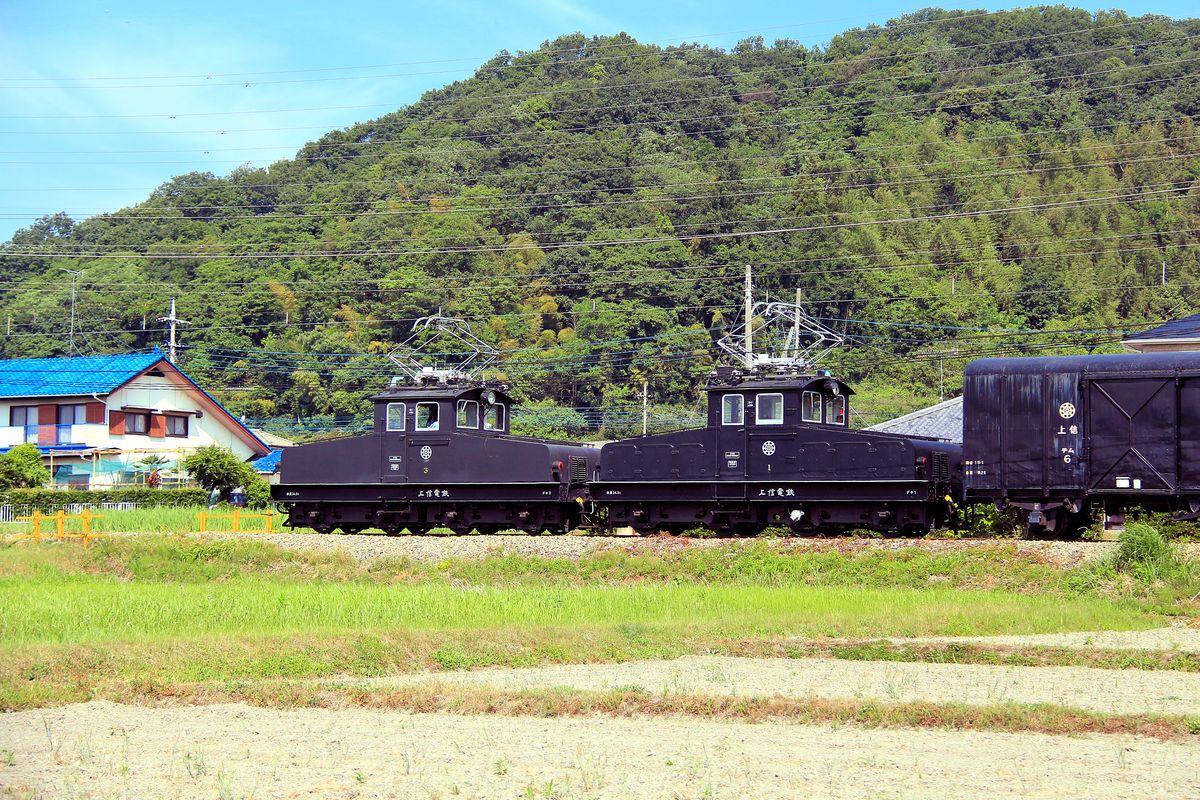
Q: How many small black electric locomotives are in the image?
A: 2